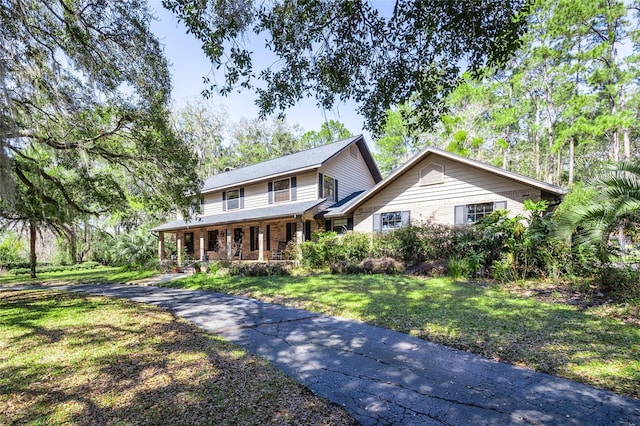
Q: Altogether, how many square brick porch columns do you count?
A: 6